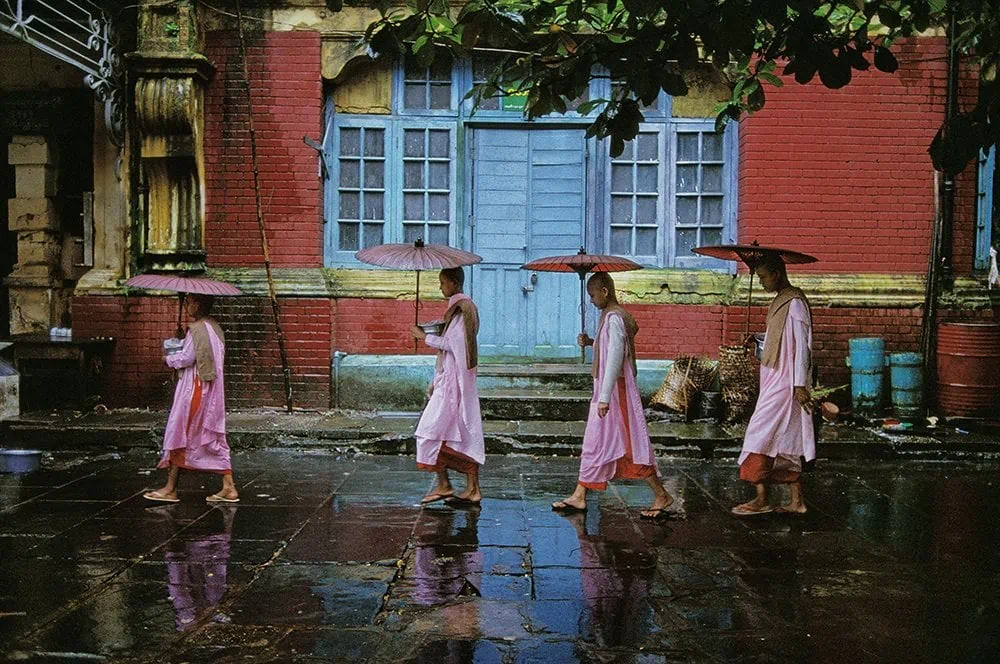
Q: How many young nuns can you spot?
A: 4